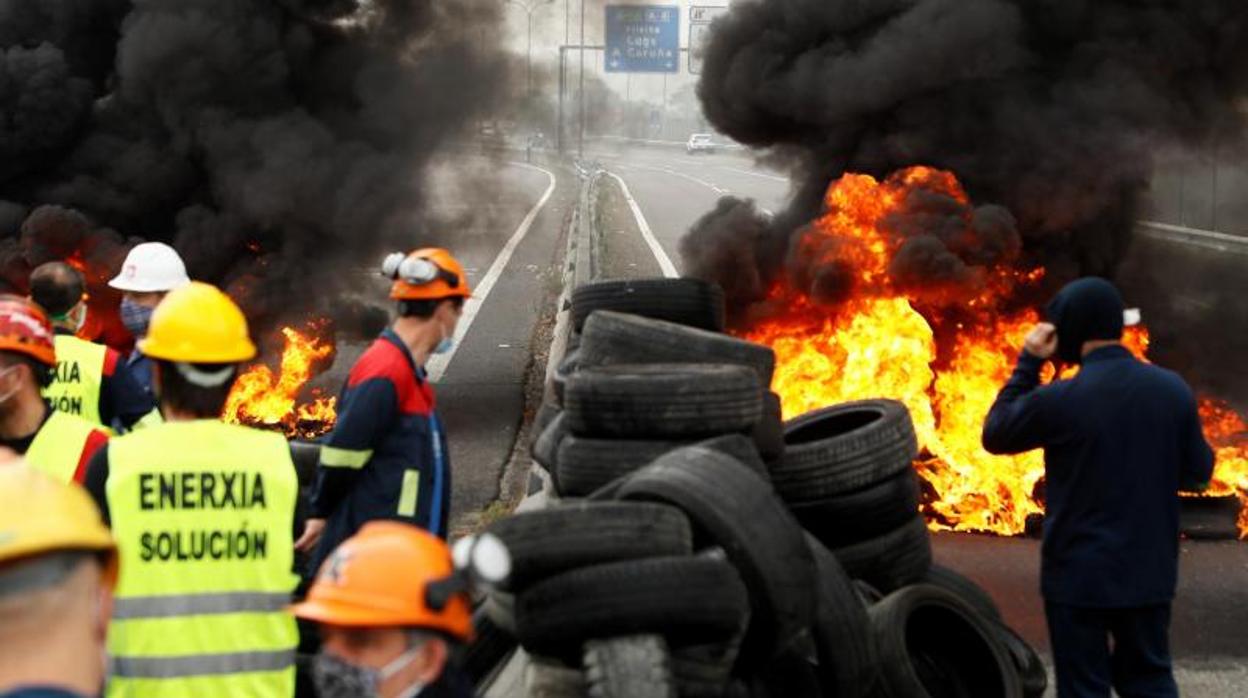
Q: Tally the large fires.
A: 2